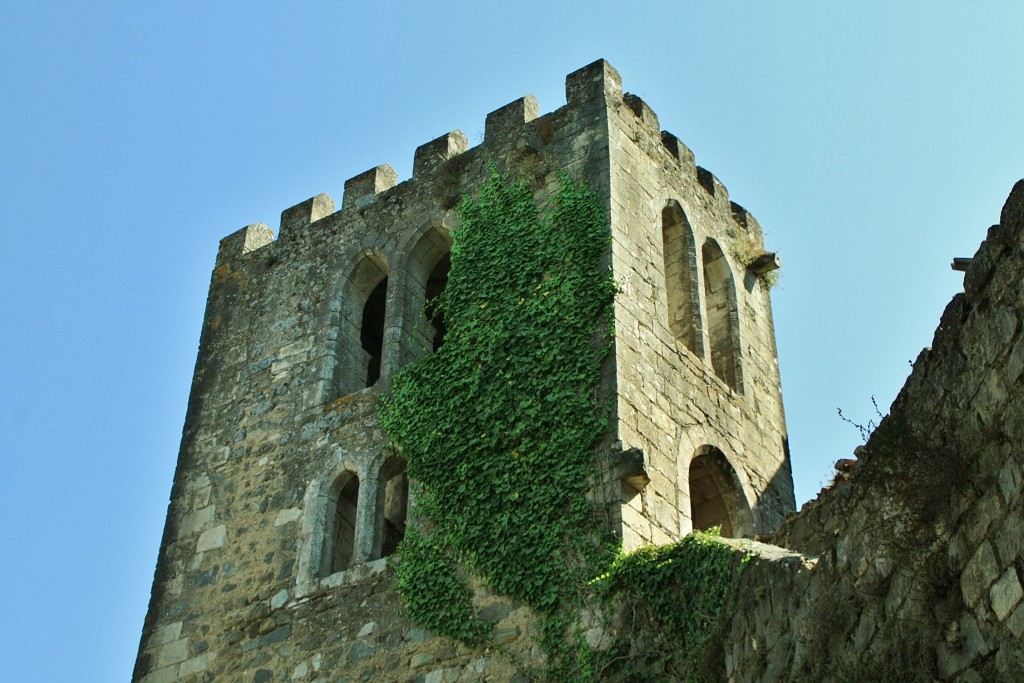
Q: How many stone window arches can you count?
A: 7